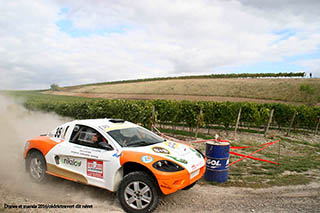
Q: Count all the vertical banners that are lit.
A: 0